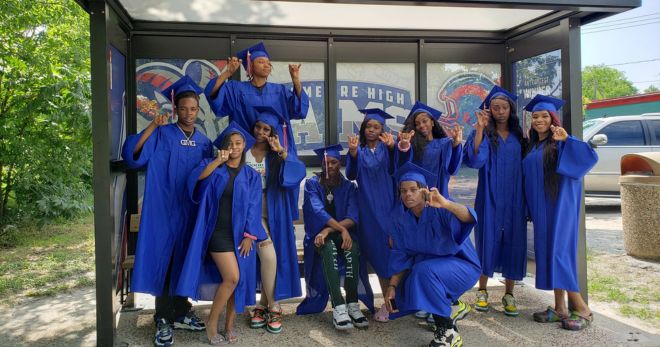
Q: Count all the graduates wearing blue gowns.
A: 10